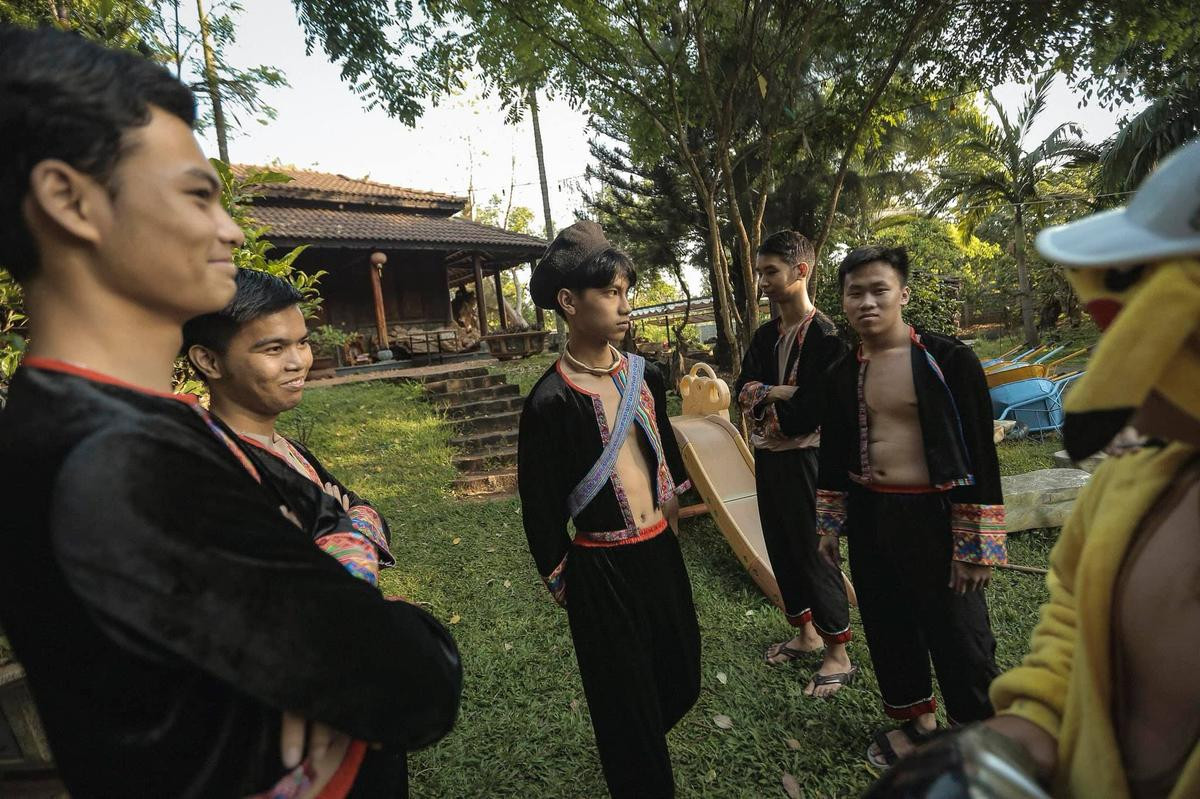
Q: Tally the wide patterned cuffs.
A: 6